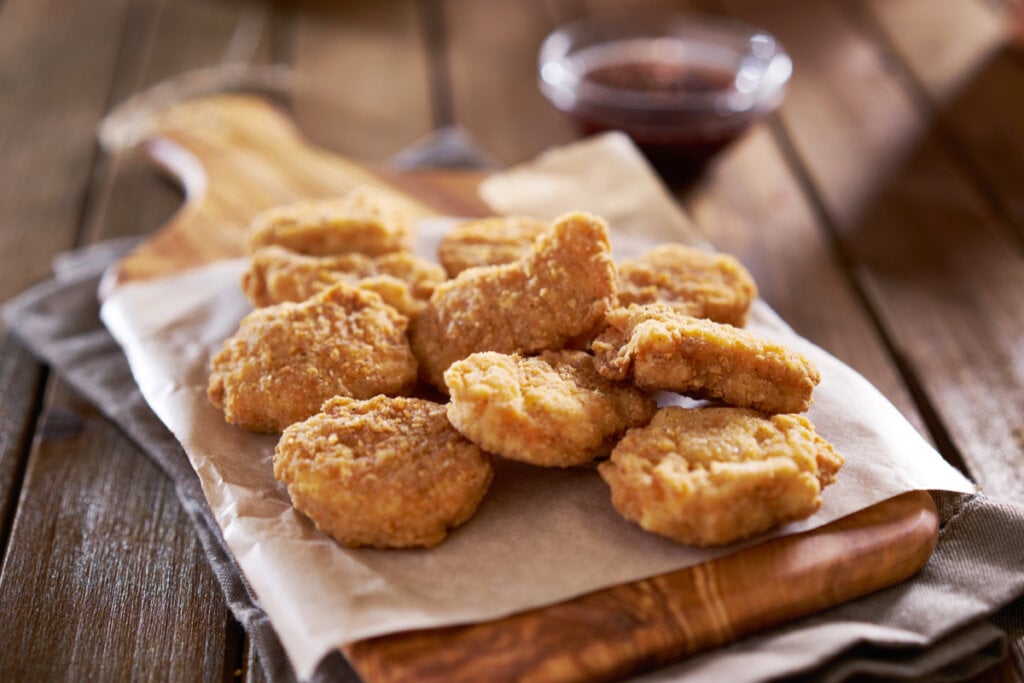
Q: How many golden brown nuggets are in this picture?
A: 10